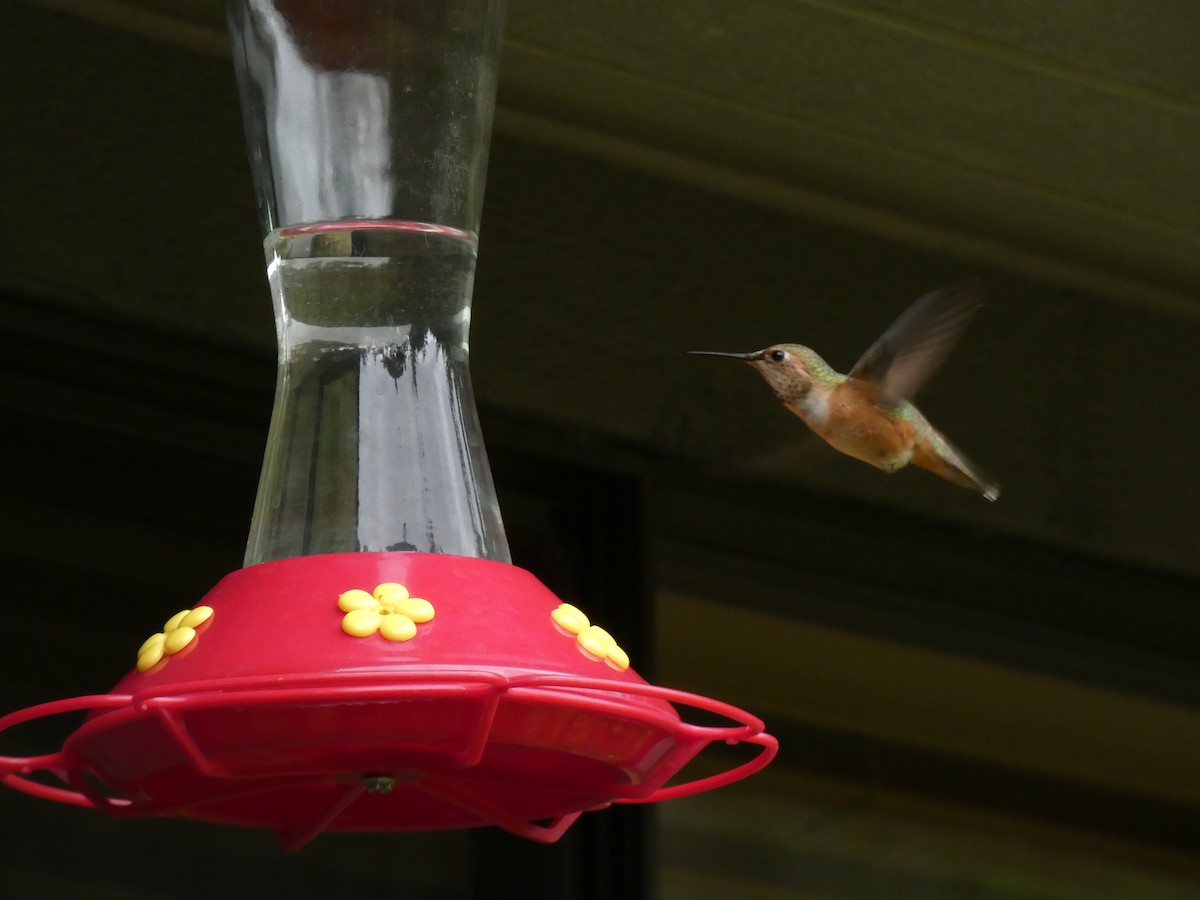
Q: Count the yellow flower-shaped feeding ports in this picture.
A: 3